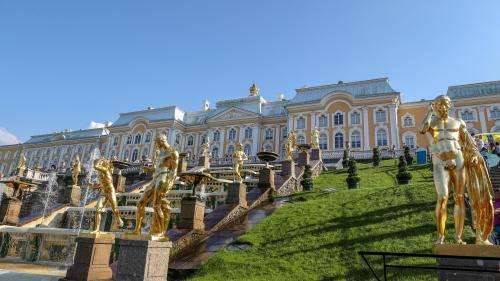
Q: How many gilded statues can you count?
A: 9